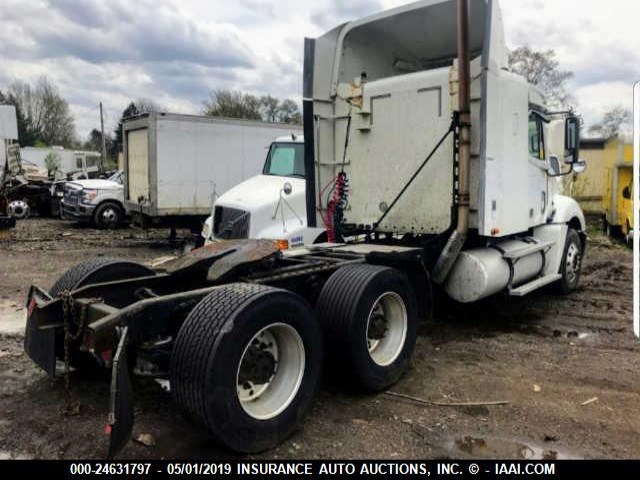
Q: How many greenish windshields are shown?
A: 1